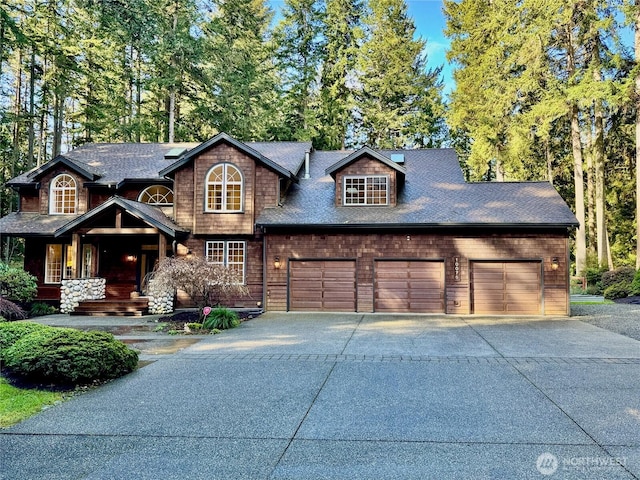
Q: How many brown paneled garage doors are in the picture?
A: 3